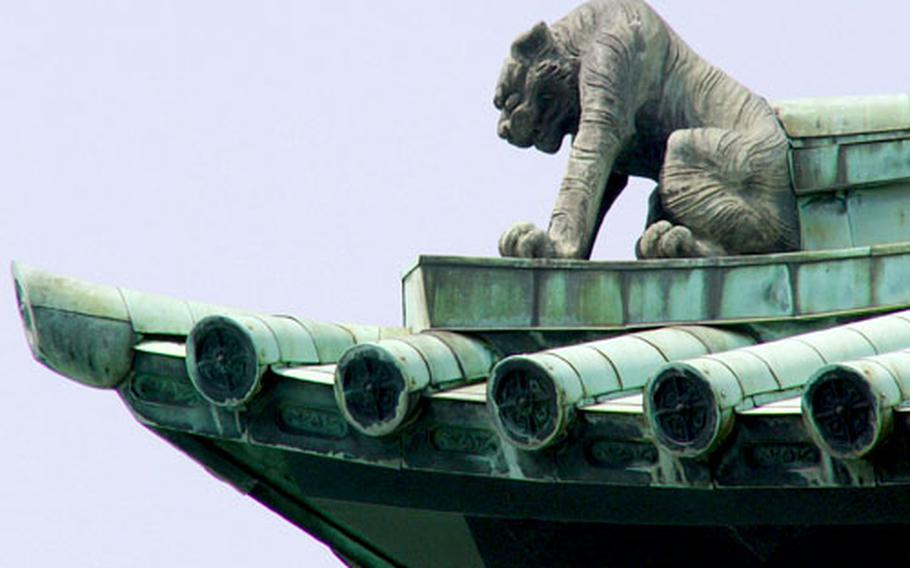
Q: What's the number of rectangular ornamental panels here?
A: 5